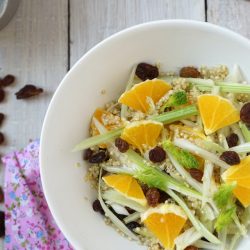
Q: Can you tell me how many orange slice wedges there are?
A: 6